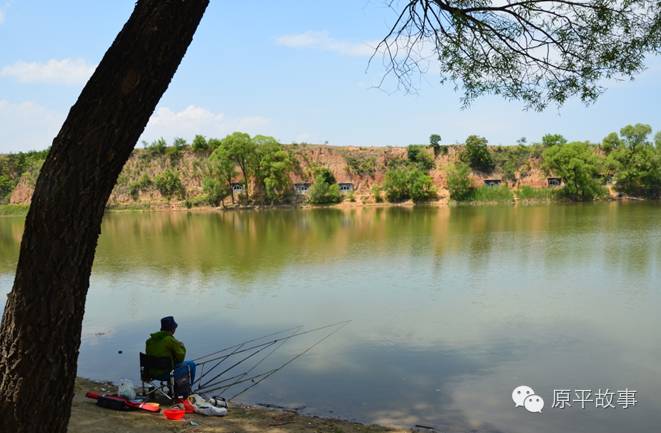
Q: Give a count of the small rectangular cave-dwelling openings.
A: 5